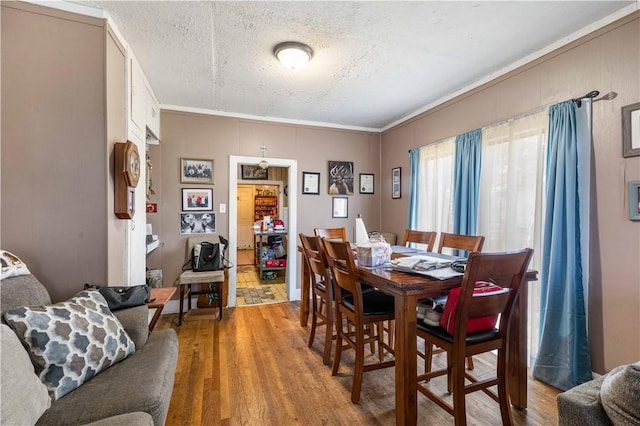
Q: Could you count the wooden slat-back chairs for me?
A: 6